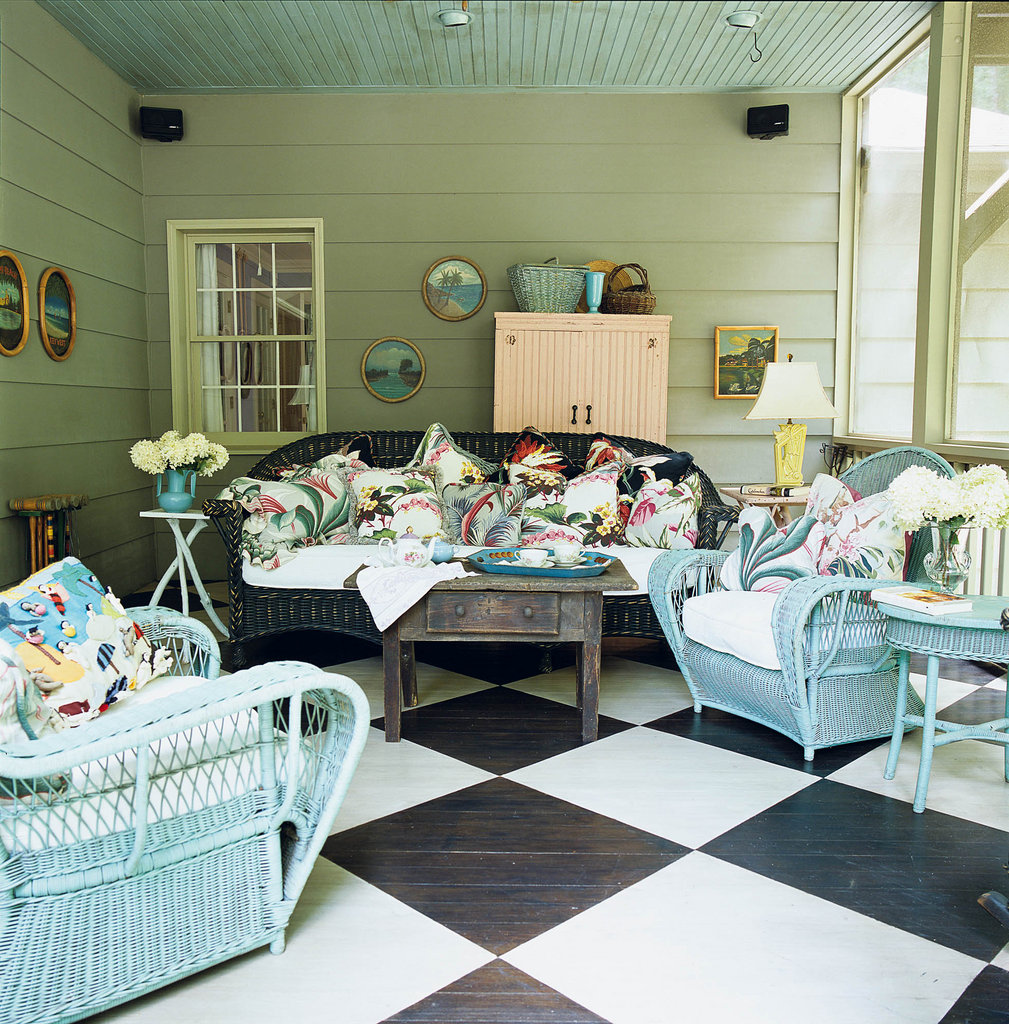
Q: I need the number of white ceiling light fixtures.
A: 2